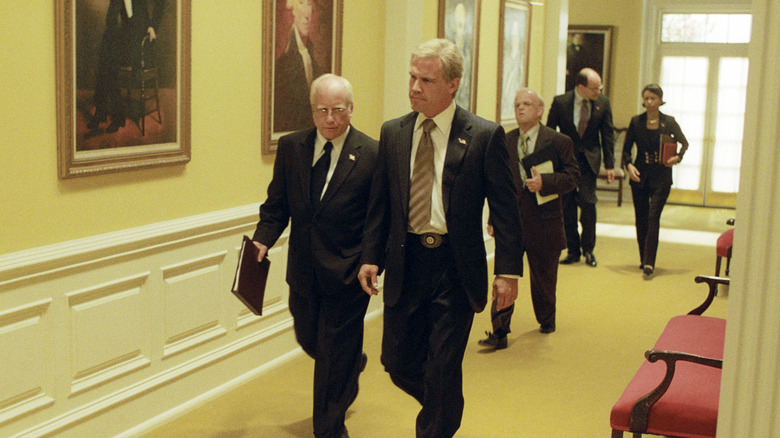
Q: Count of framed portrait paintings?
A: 5